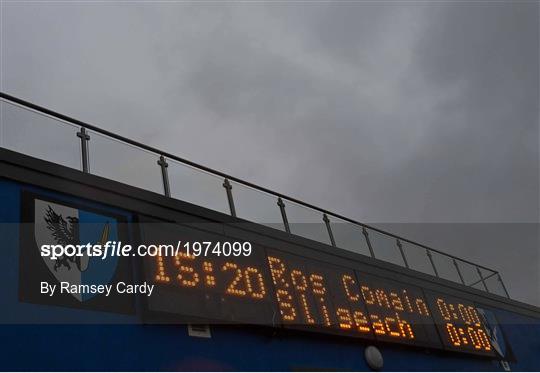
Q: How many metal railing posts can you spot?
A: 11